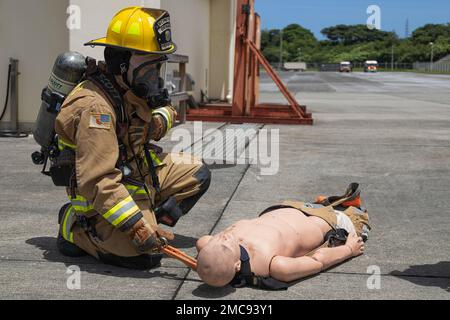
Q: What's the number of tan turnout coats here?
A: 1